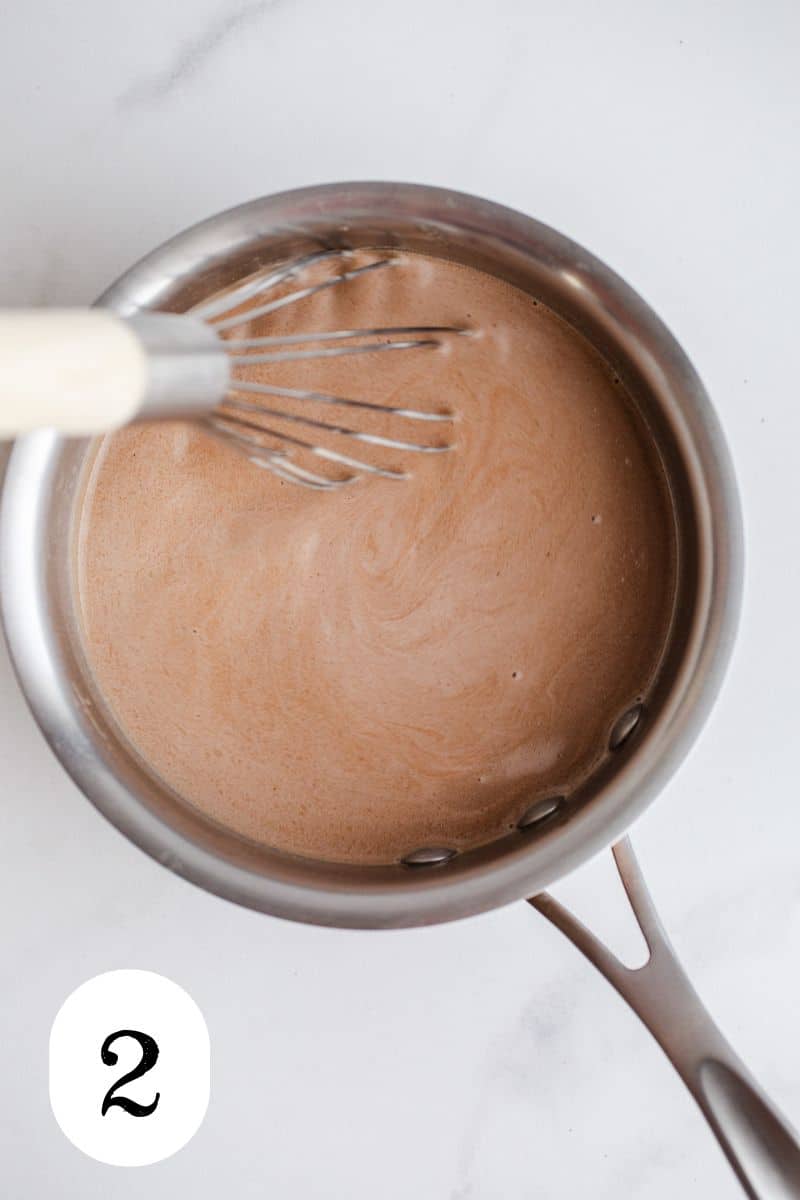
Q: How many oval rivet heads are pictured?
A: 3